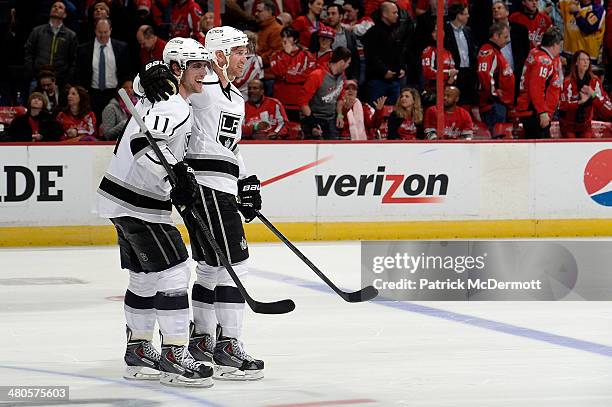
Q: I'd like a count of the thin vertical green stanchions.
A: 0